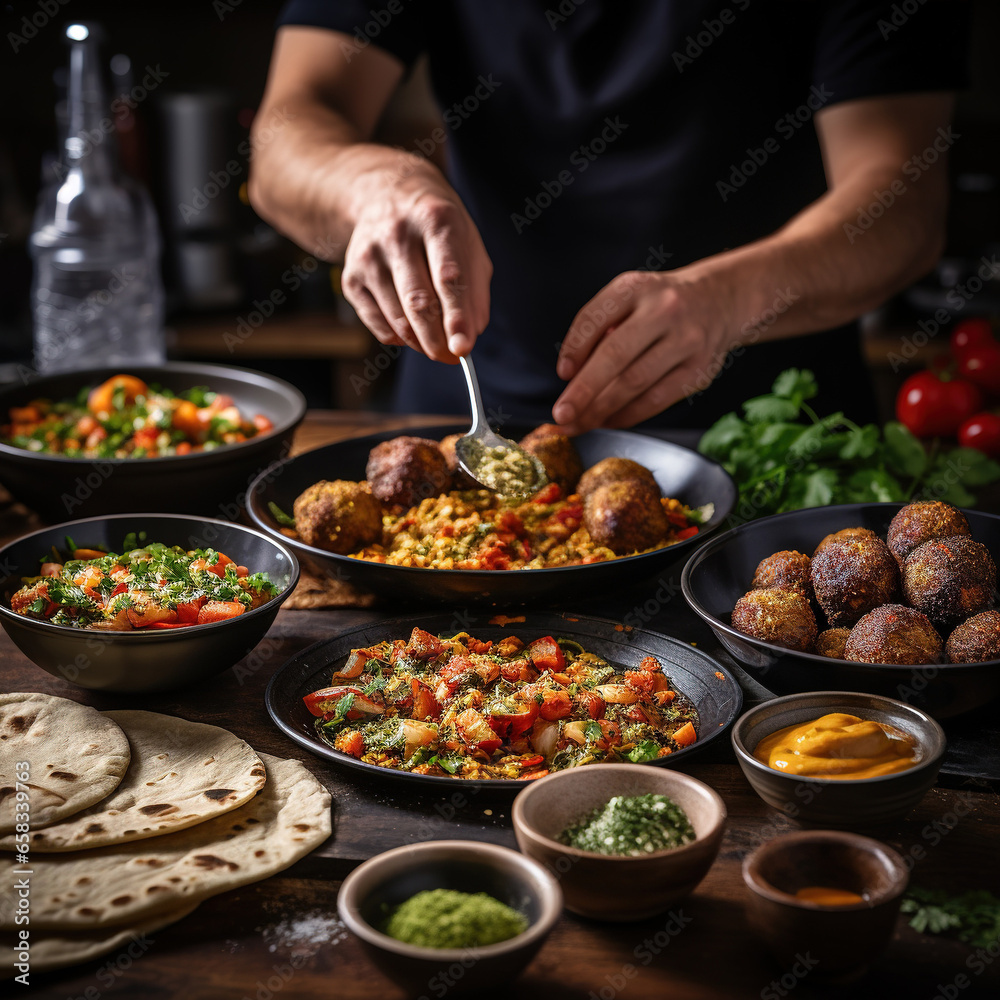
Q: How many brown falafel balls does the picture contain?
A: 15